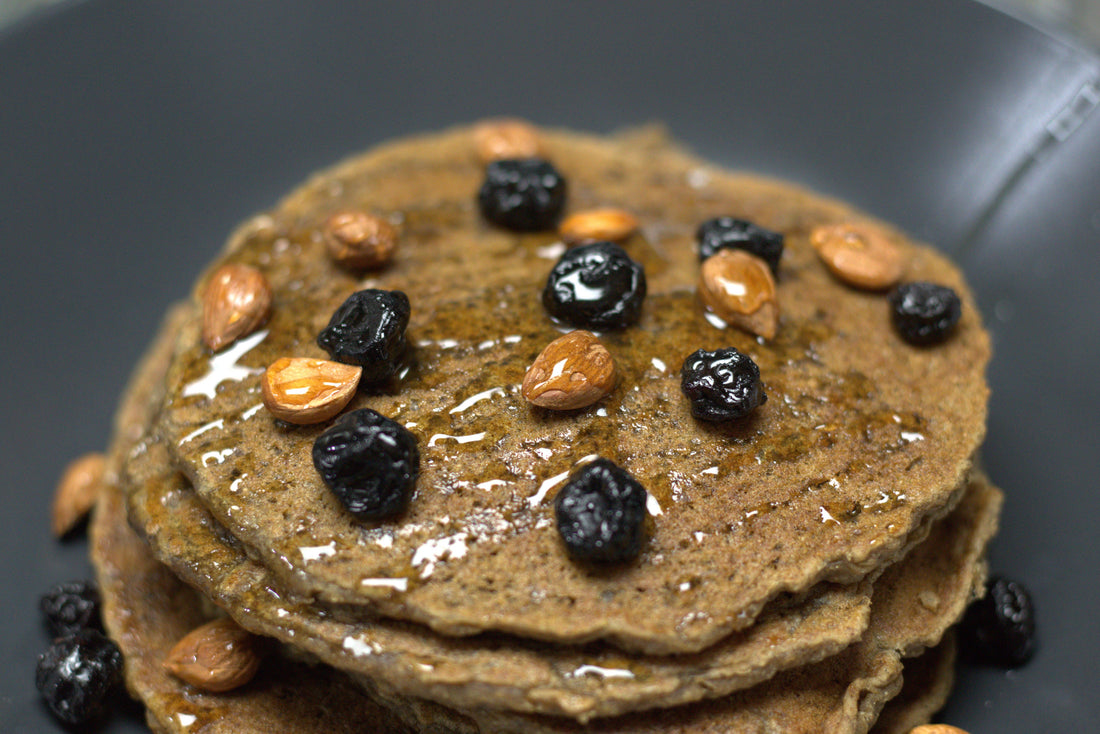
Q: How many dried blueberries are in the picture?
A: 11